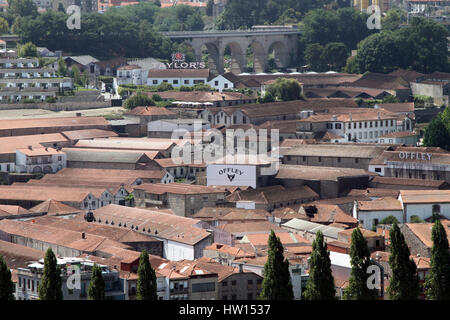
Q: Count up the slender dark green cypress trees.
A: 9